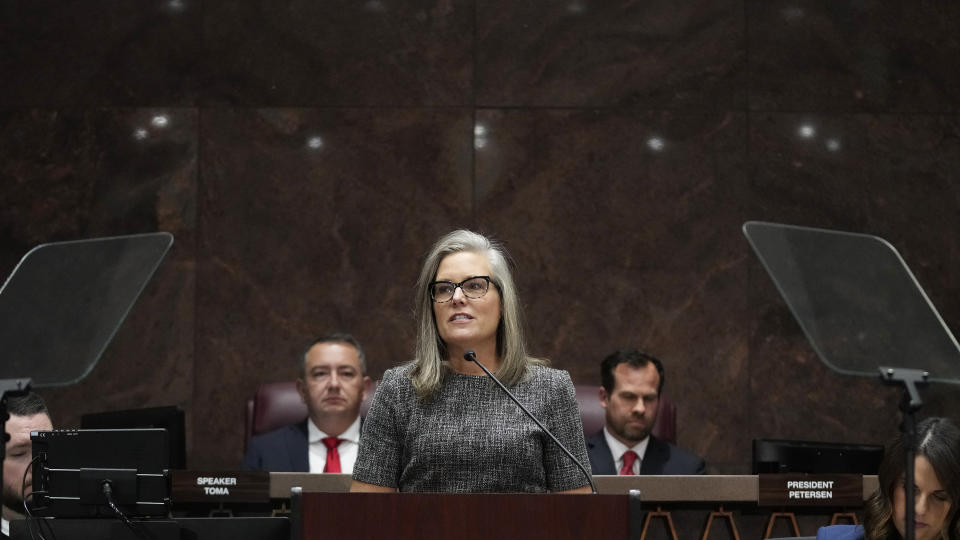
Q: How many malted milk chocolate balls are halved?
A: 0